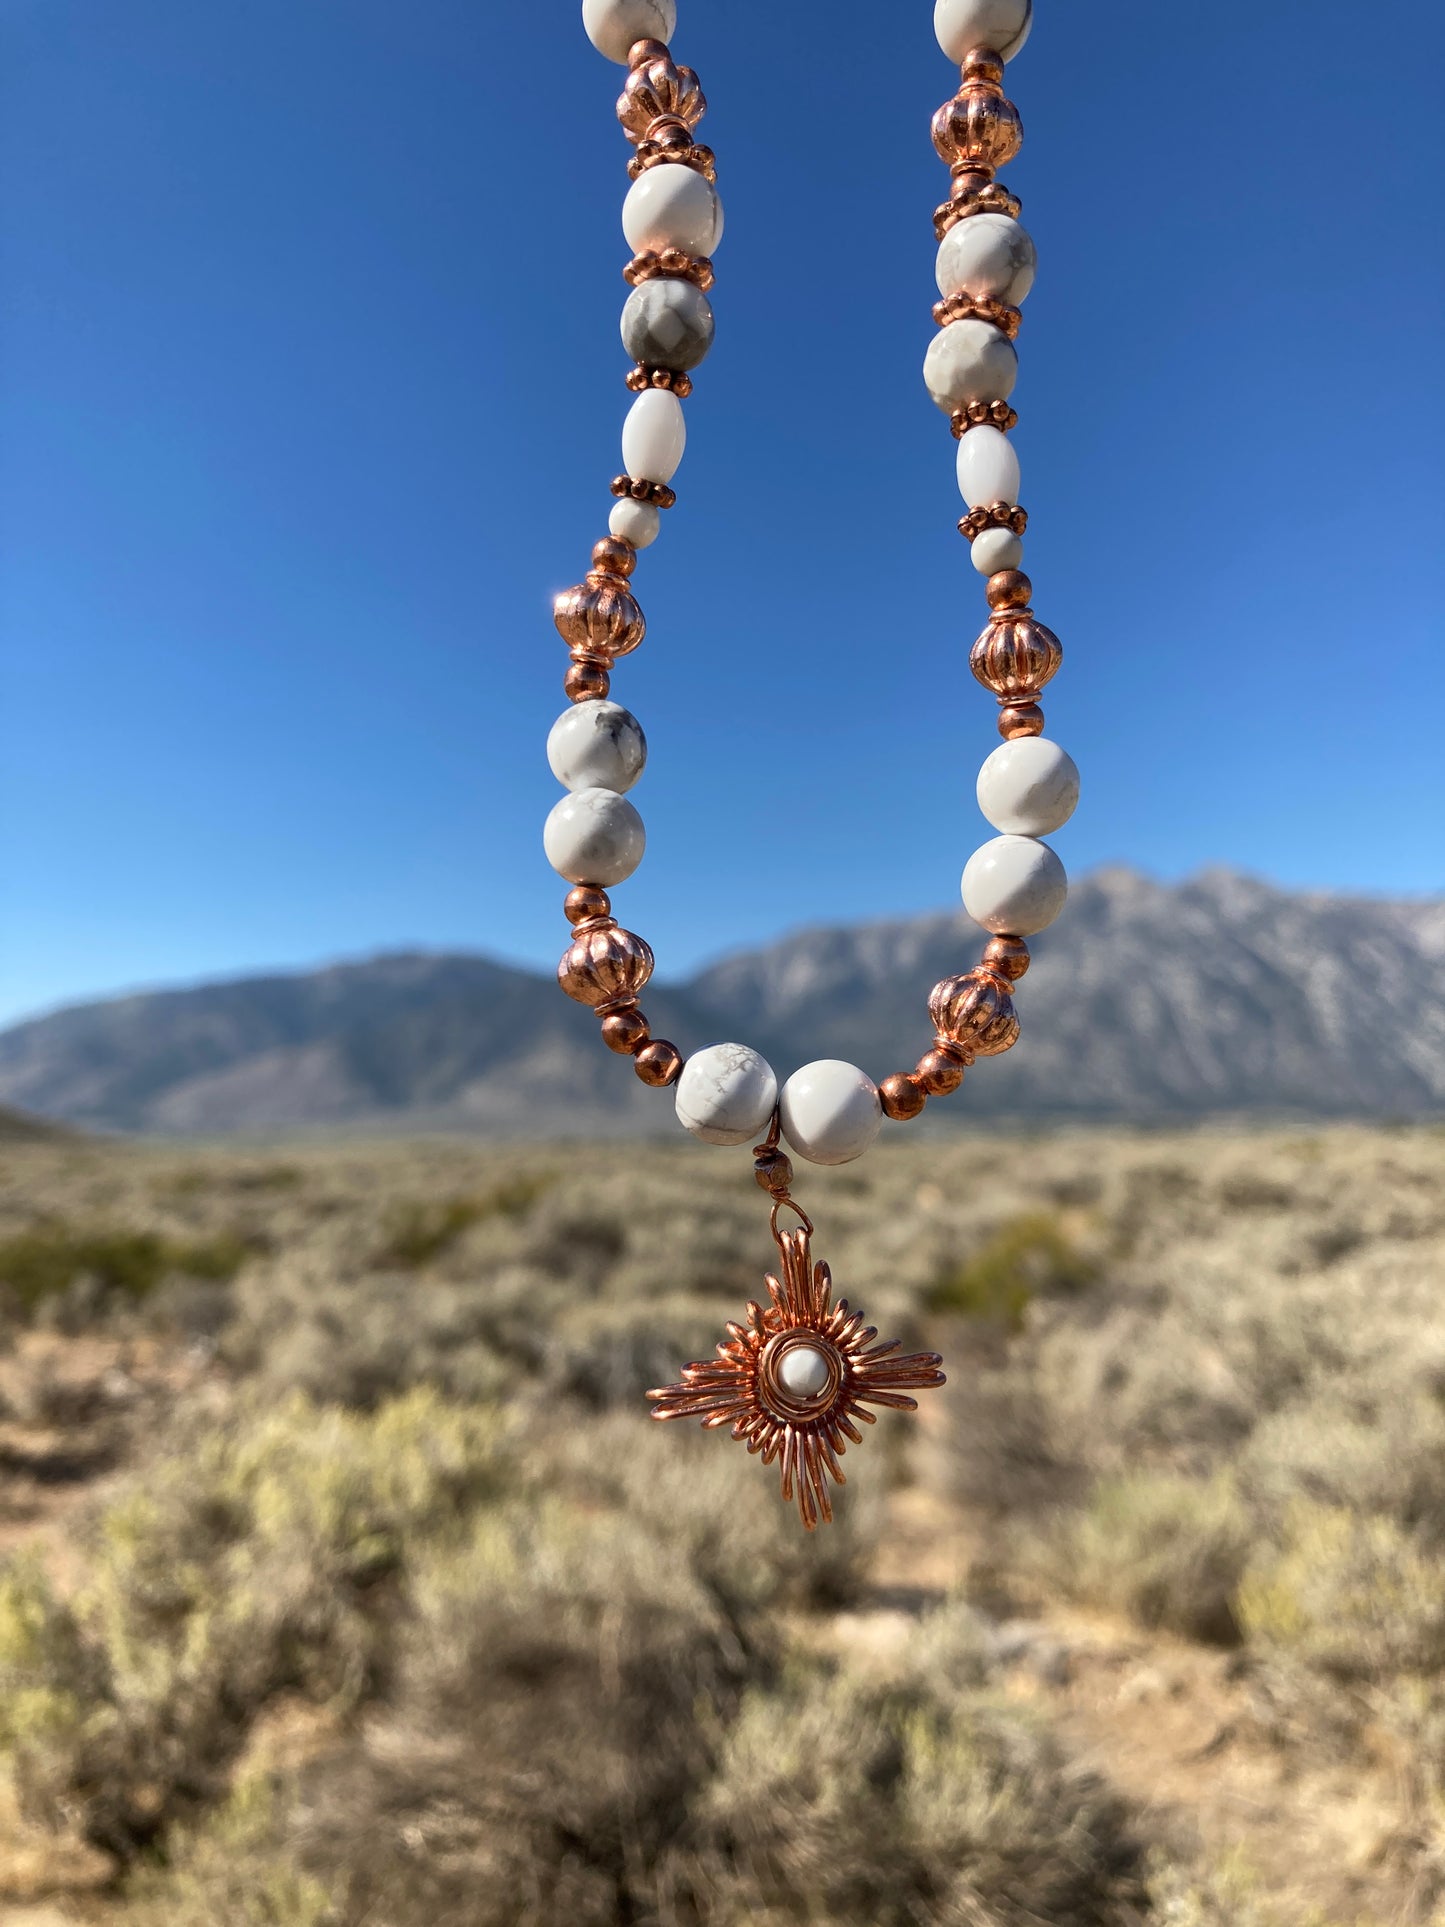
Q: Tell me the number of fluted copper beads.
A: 6